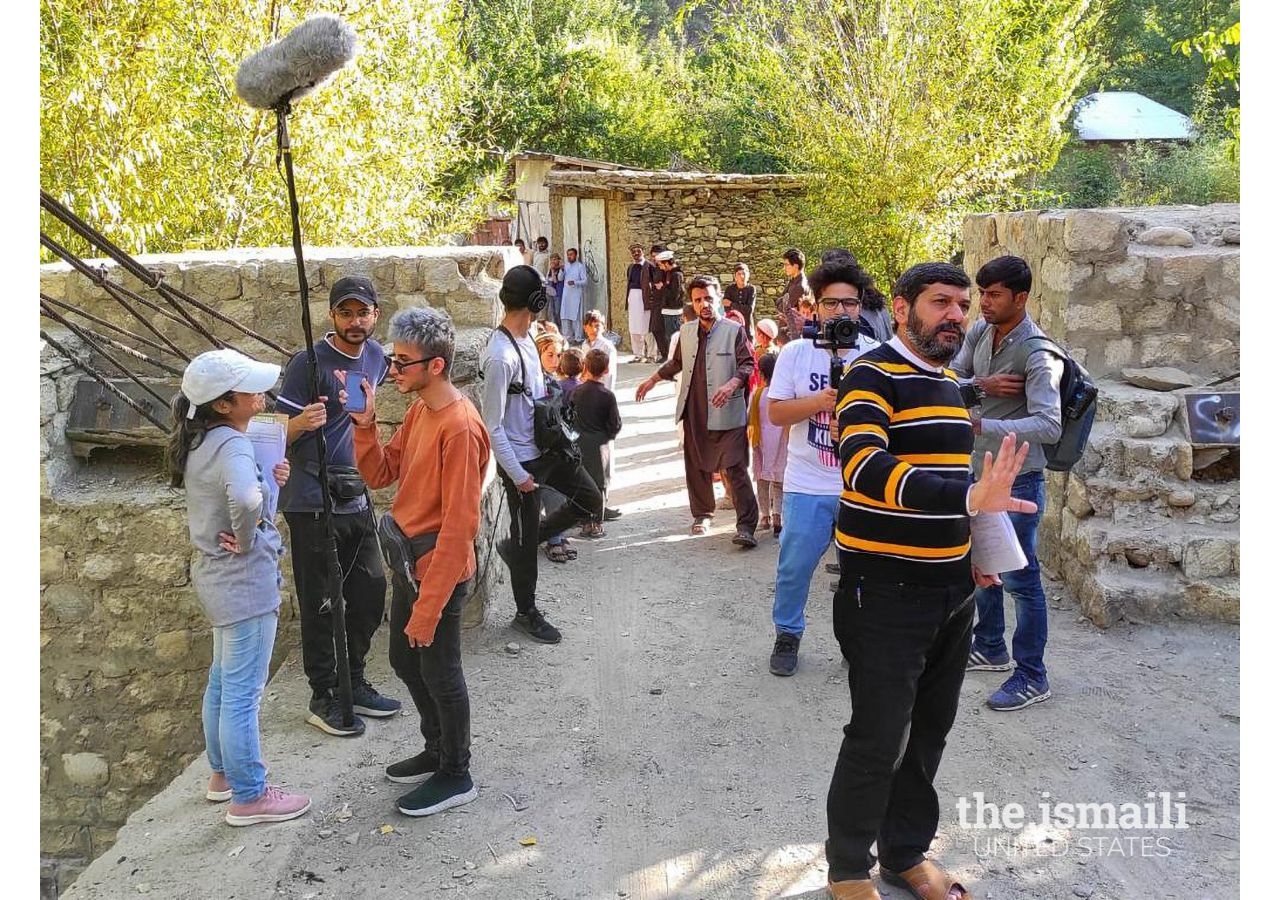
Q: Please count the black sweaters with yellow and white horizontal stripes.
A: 1